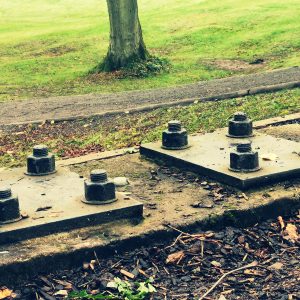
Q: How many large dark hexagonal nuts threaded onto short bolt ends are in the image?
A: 6